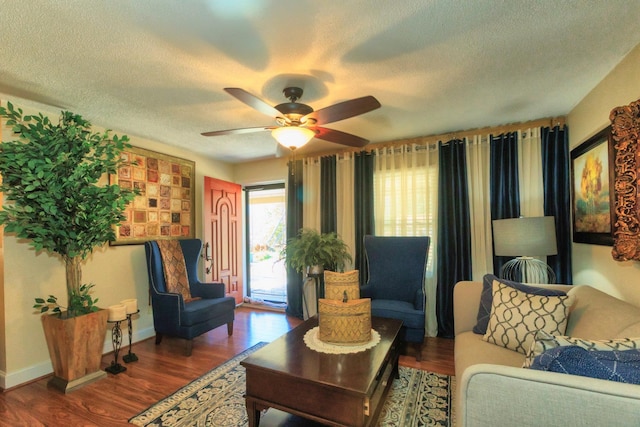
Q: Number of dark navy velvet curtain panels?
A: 6